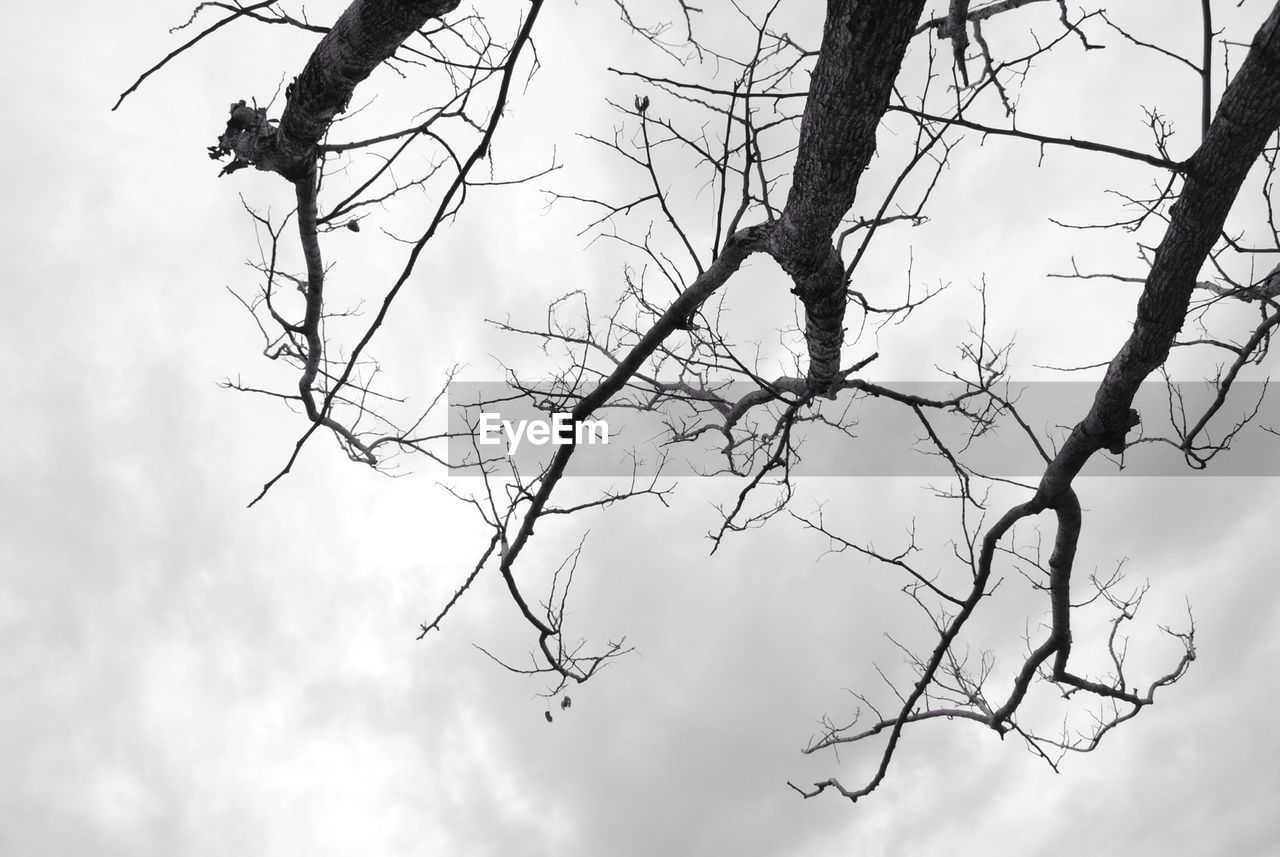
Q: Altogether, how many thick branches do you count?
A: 3